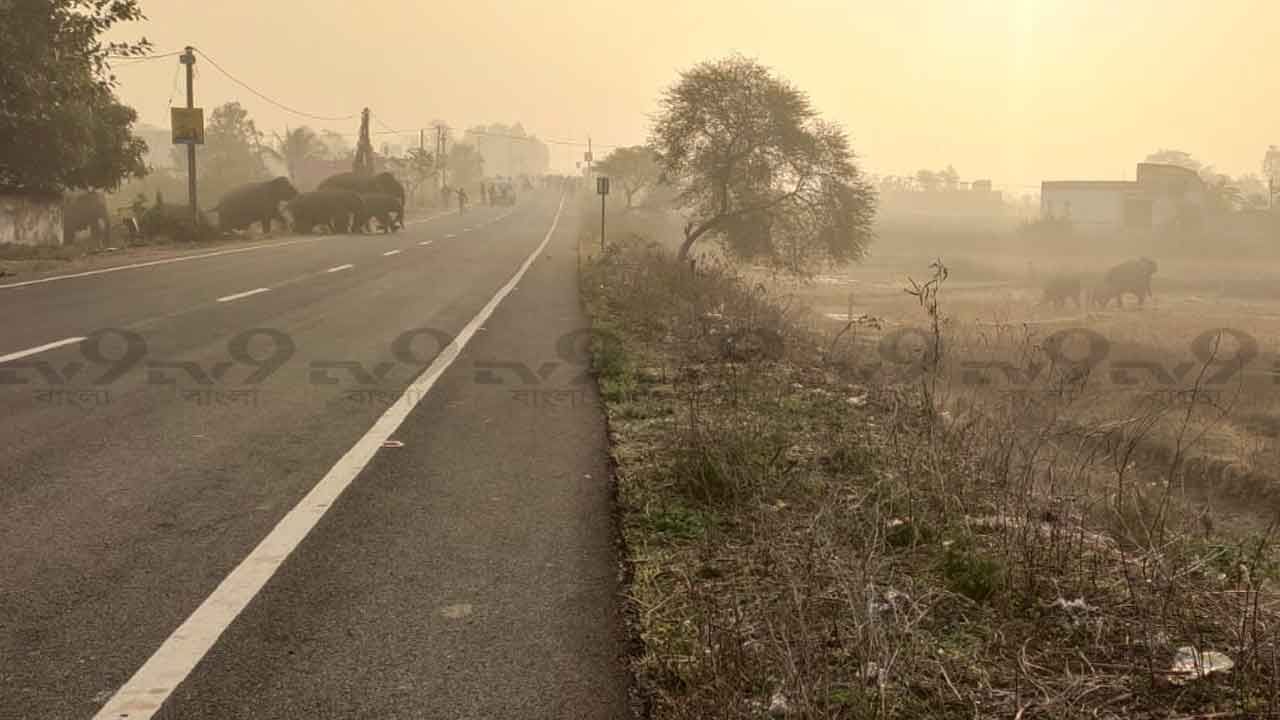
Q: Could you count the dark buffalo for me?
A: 0